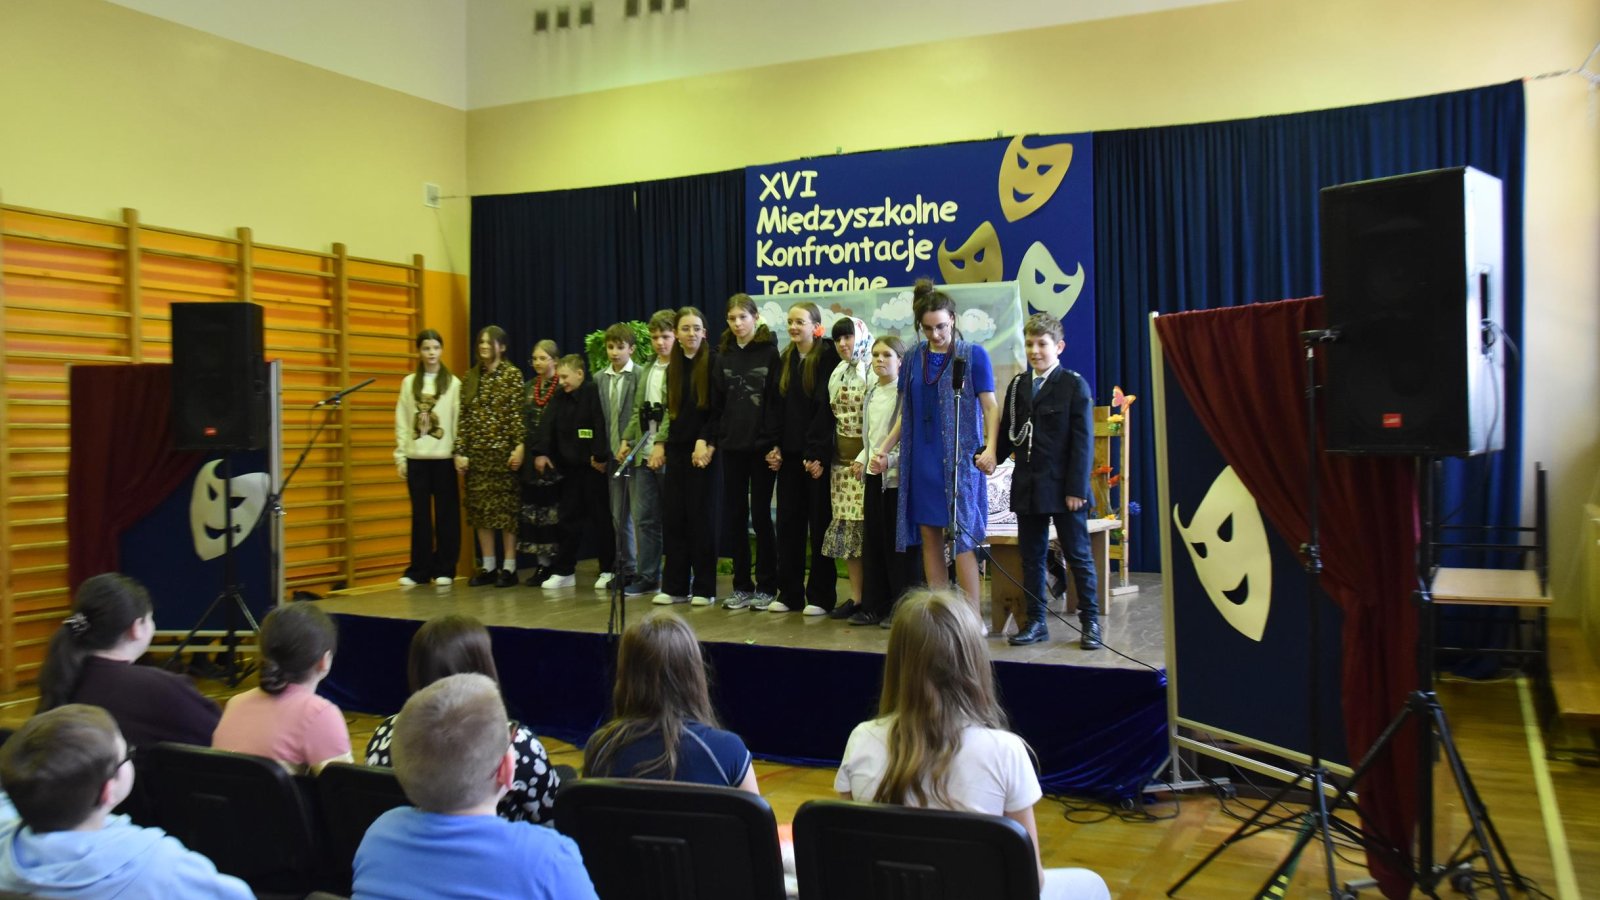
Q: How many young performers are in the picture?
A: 13